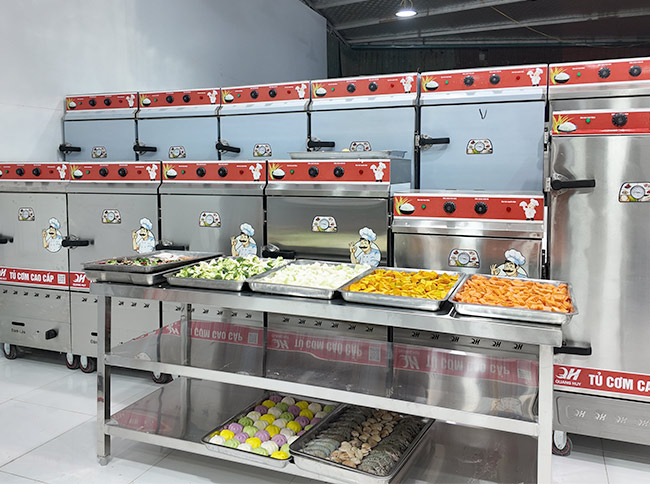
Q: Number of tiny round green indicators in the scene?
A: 12